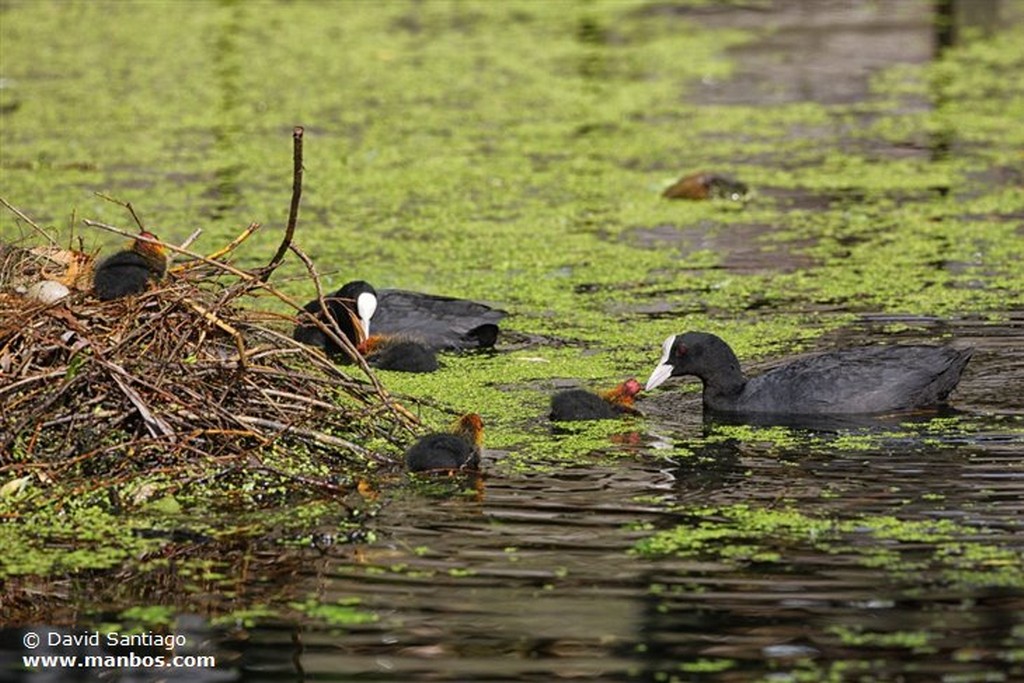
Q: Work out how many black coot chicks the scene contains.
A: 4